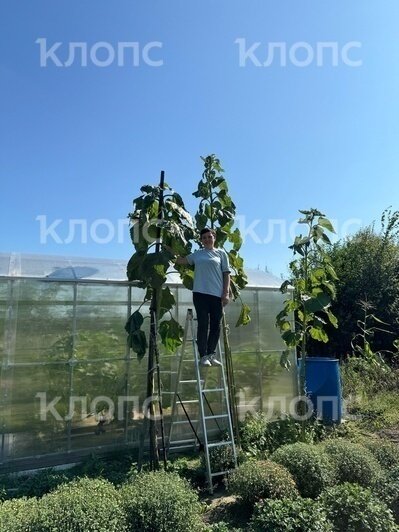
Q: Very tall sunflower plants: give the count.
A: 3